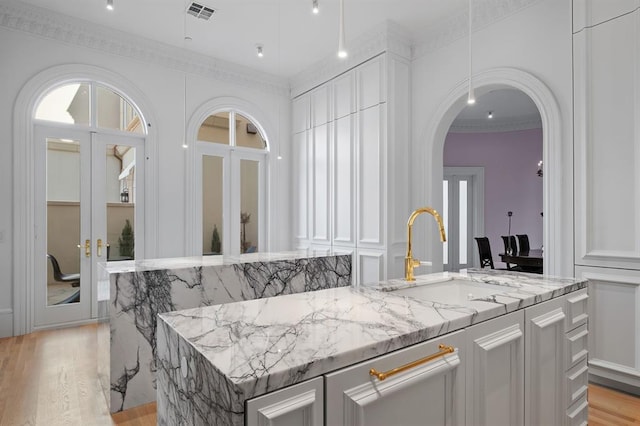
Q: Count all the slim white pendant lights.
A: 4